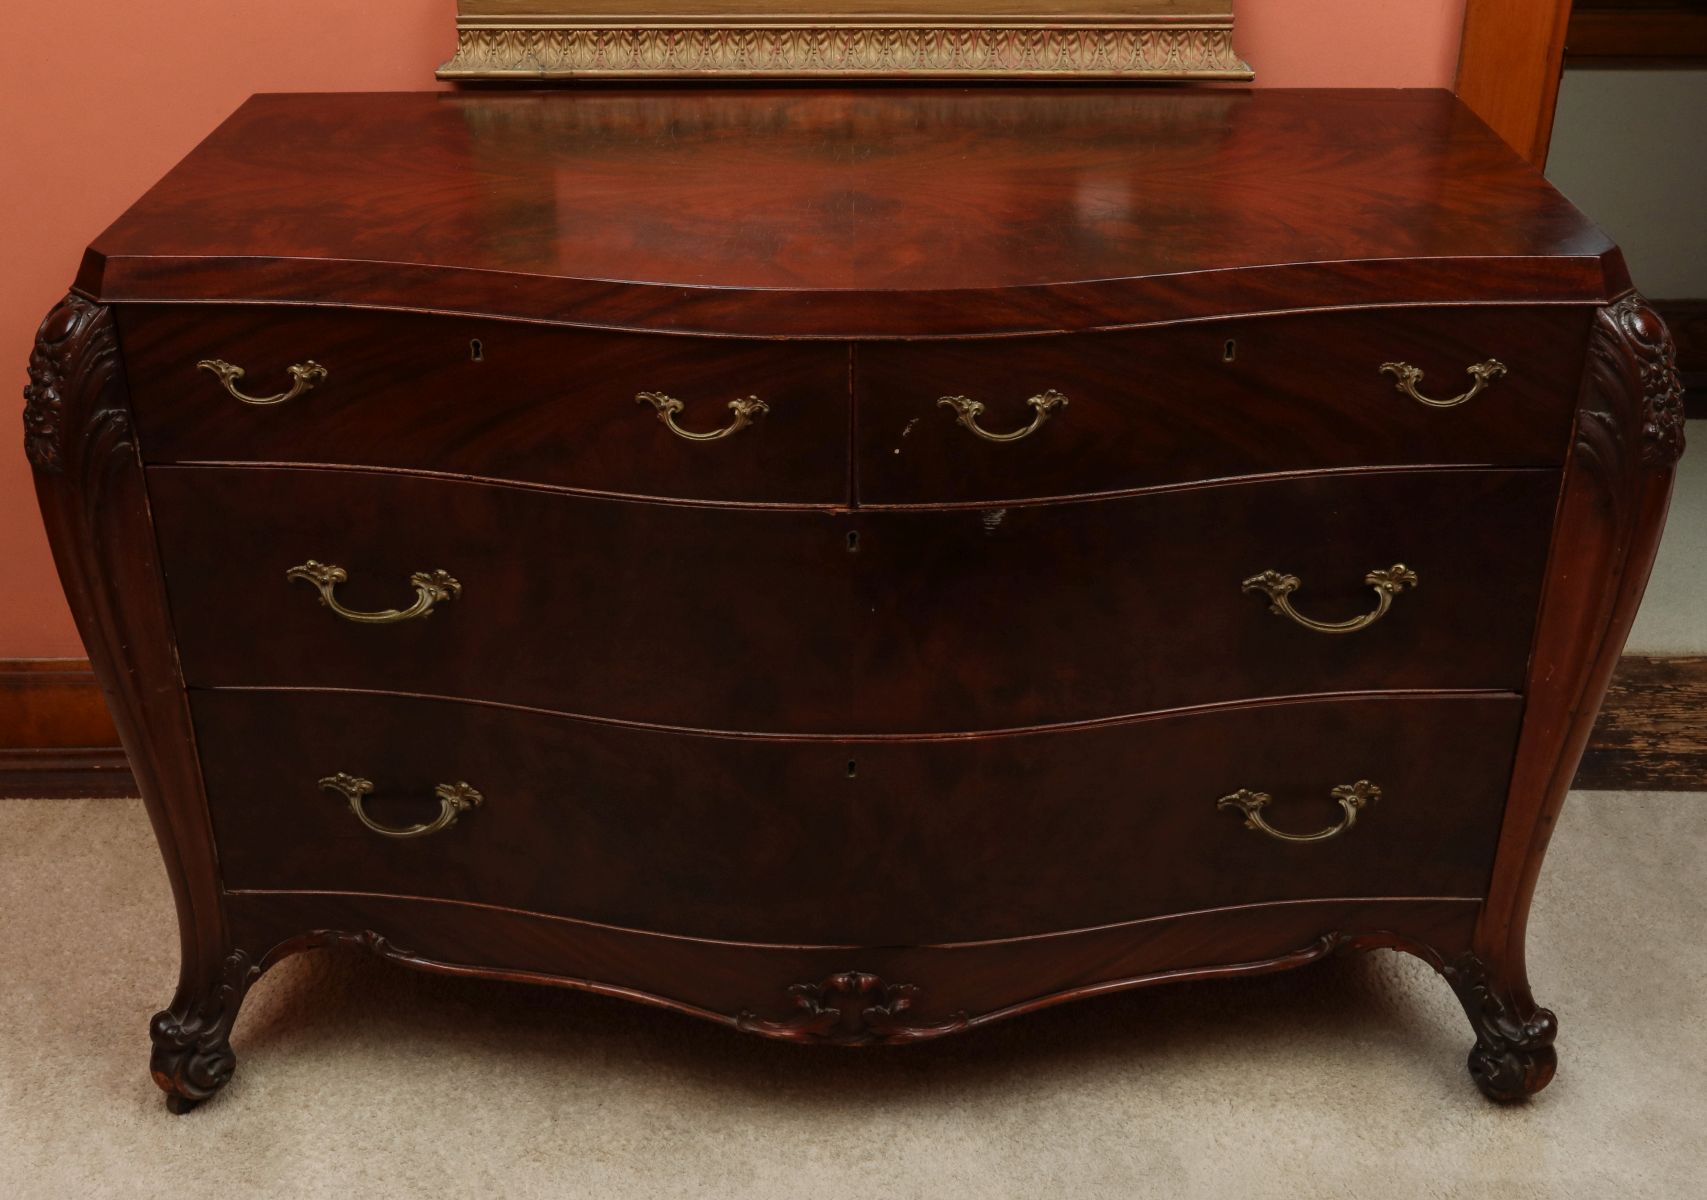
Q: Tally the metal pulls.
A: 8